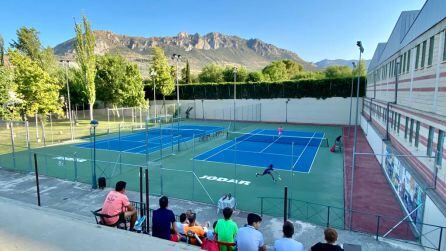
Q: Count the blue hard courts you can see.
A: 2